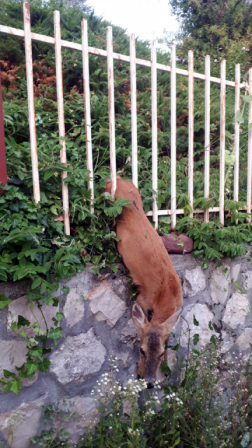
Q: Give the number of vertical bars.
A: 12